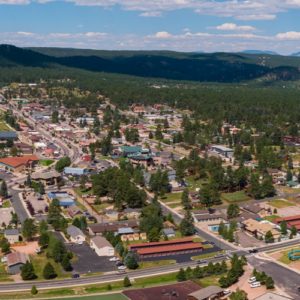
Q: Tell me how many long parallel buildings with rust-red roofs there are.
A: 2